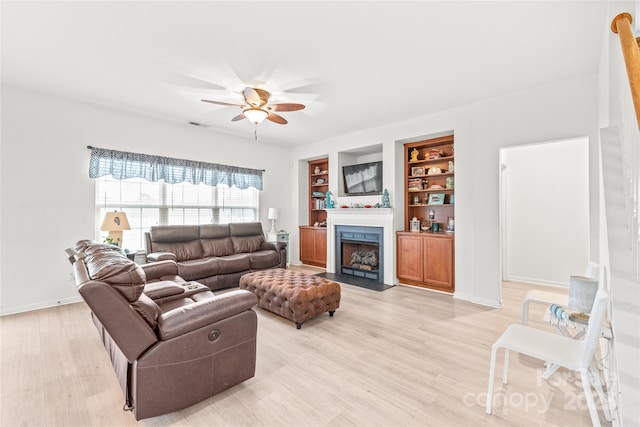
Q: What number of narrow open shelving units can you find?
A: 2